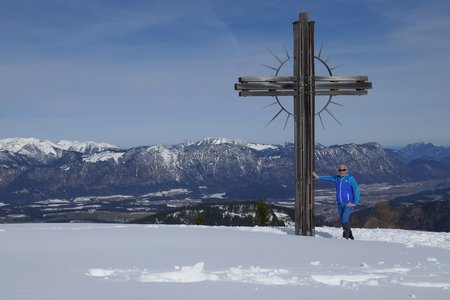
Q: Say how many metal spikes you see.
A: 12